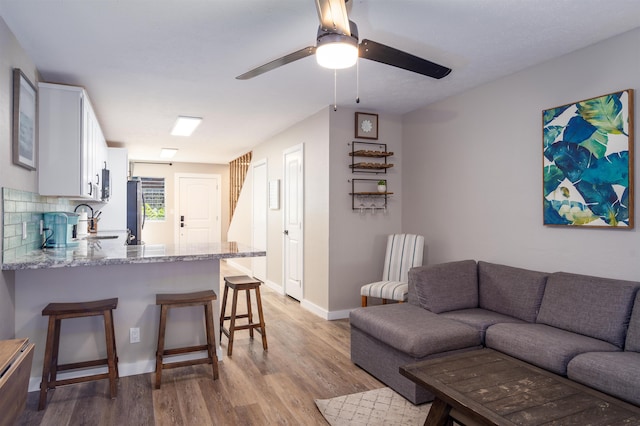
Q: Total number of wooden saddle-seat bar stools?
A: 3